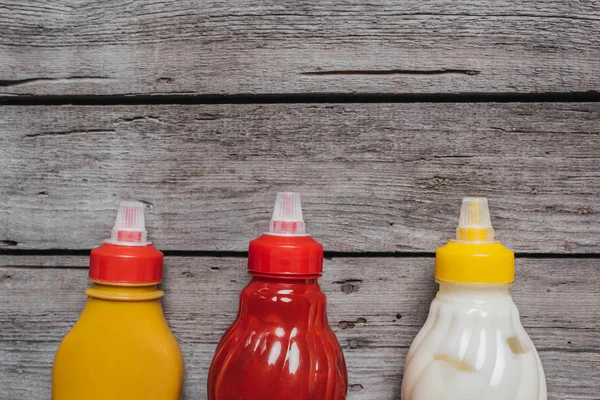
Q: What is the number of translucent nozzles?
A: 3